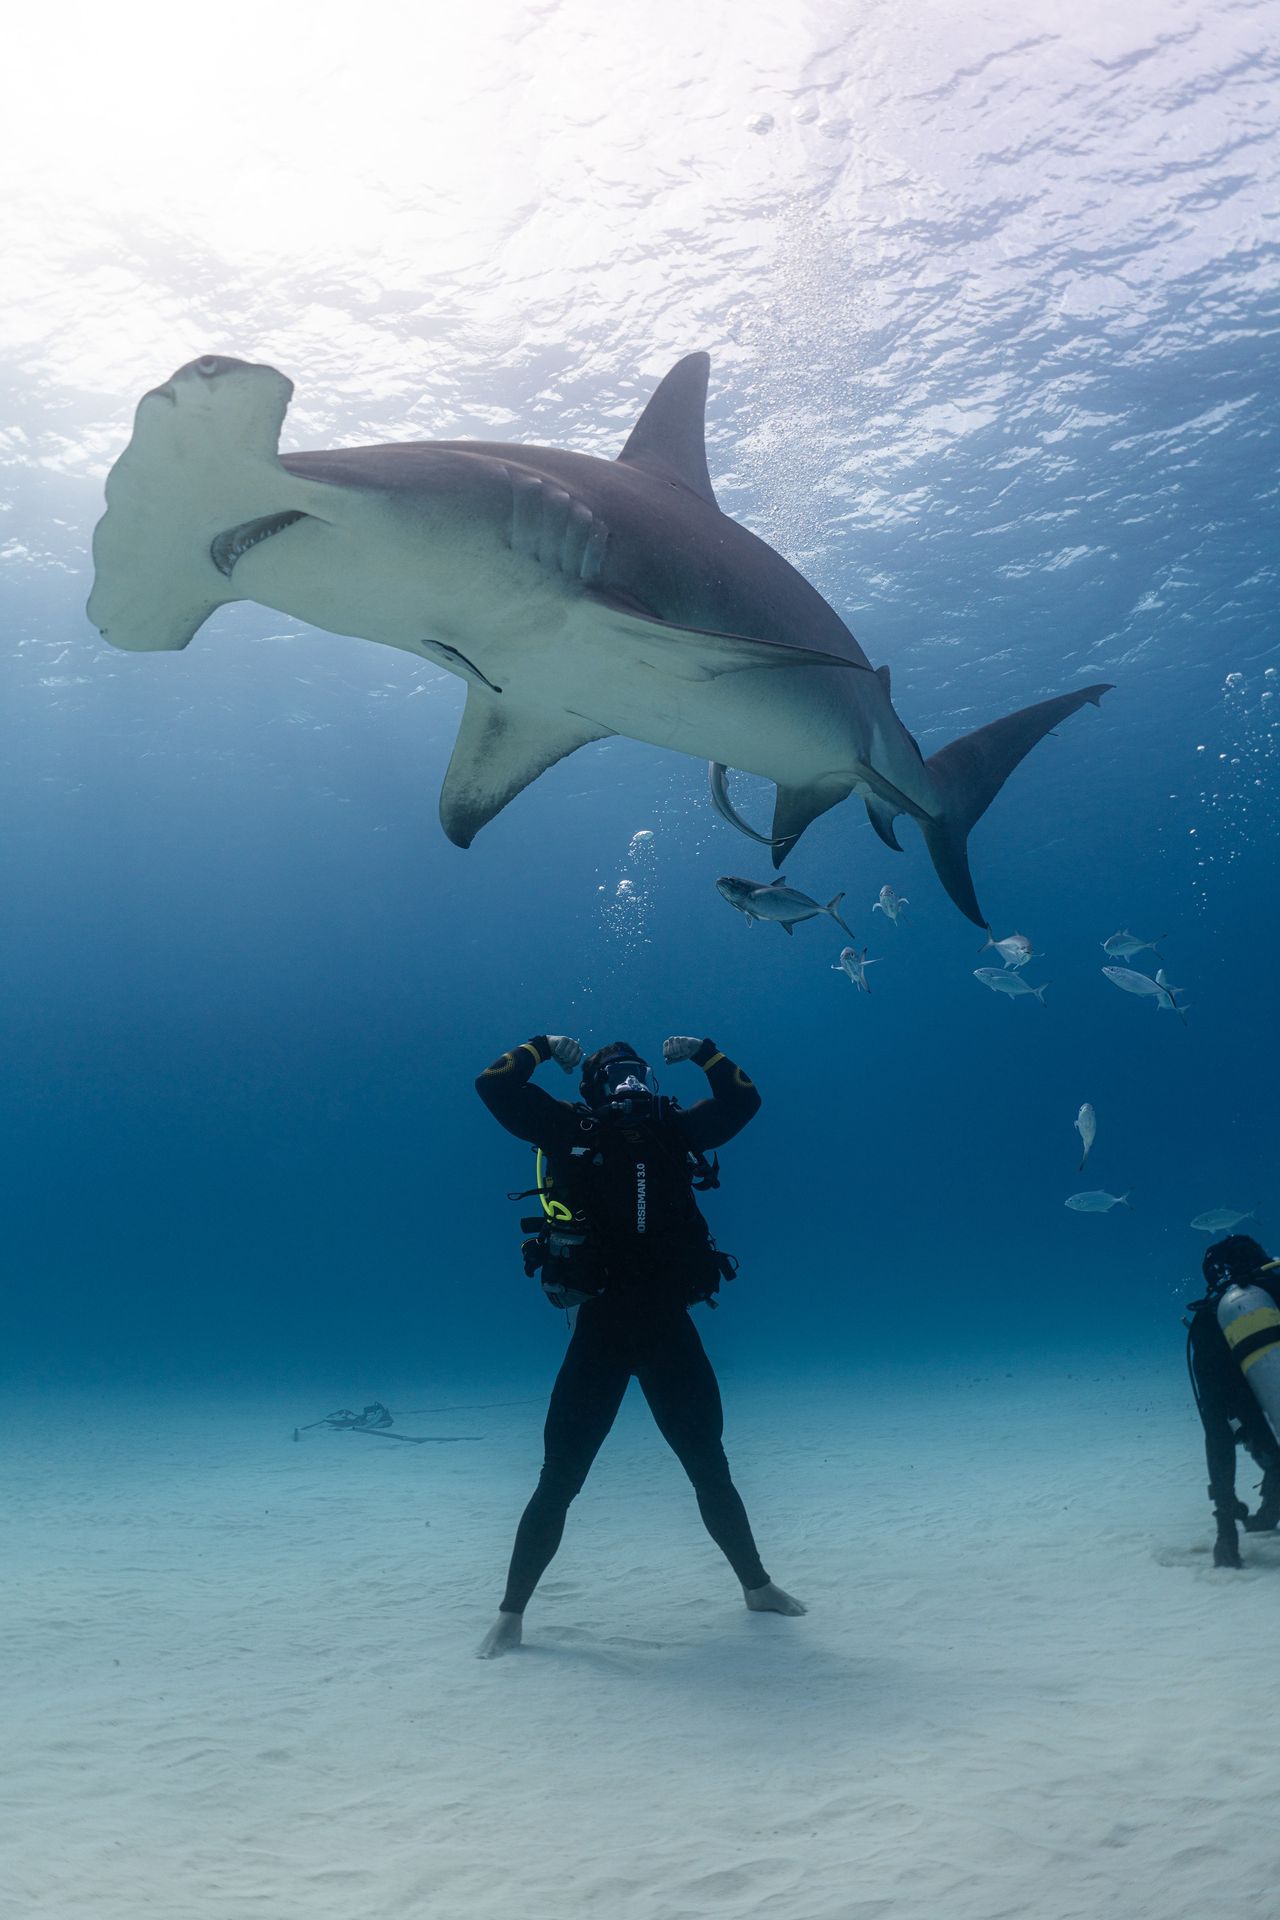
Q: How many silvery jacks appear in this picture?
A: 11